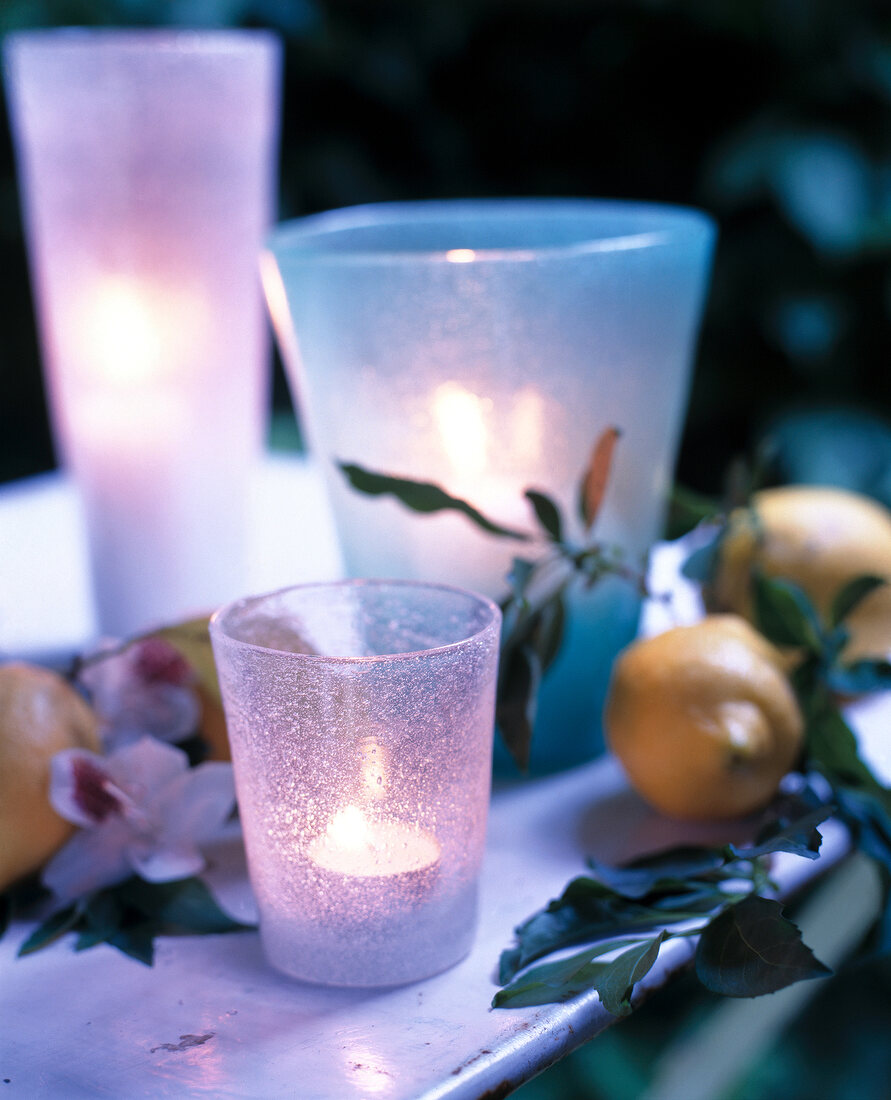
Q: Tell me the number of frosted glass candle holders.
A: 3